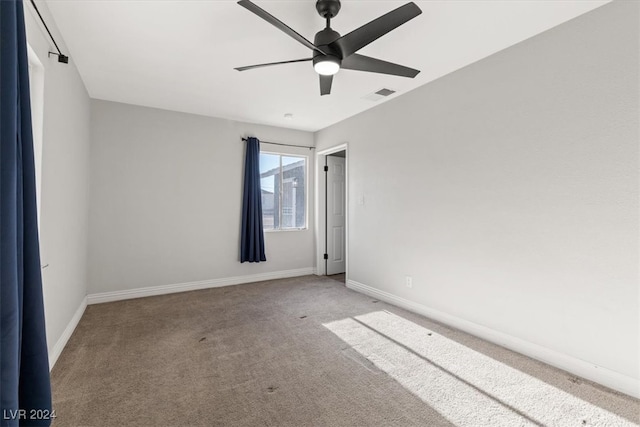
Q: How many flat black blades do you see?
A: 5